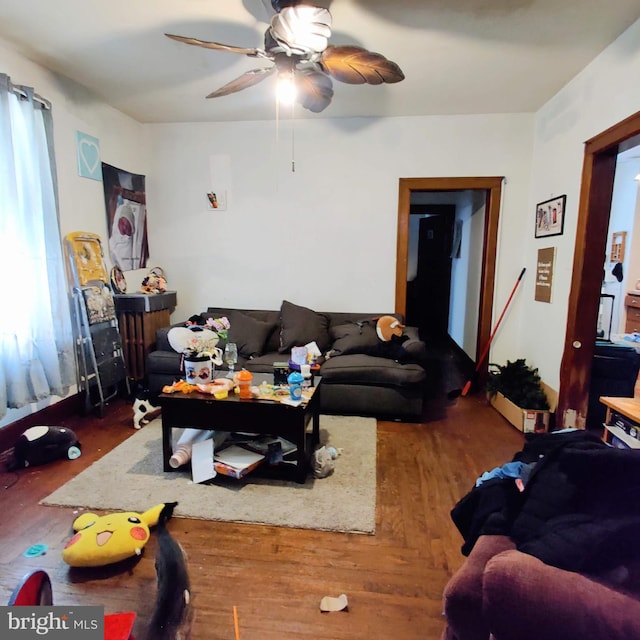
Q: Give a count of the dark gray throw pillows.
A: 3